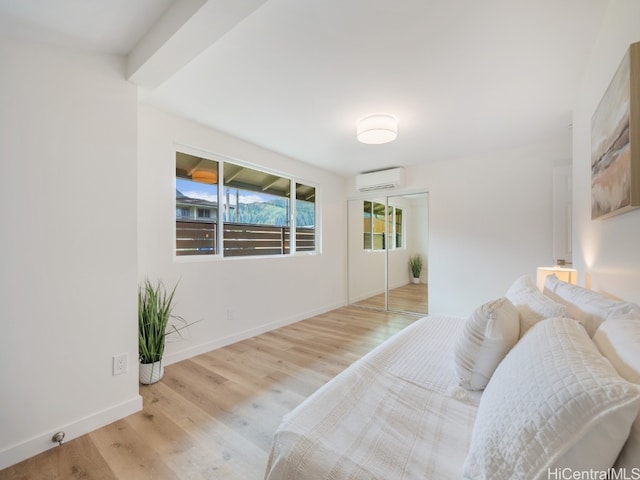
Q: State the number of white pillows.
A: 5